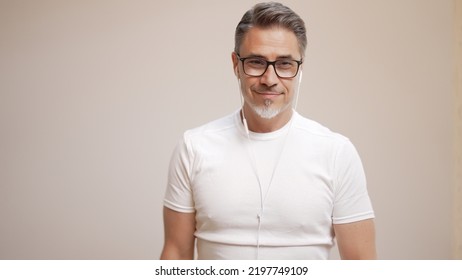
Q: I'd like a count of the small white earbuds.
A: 2